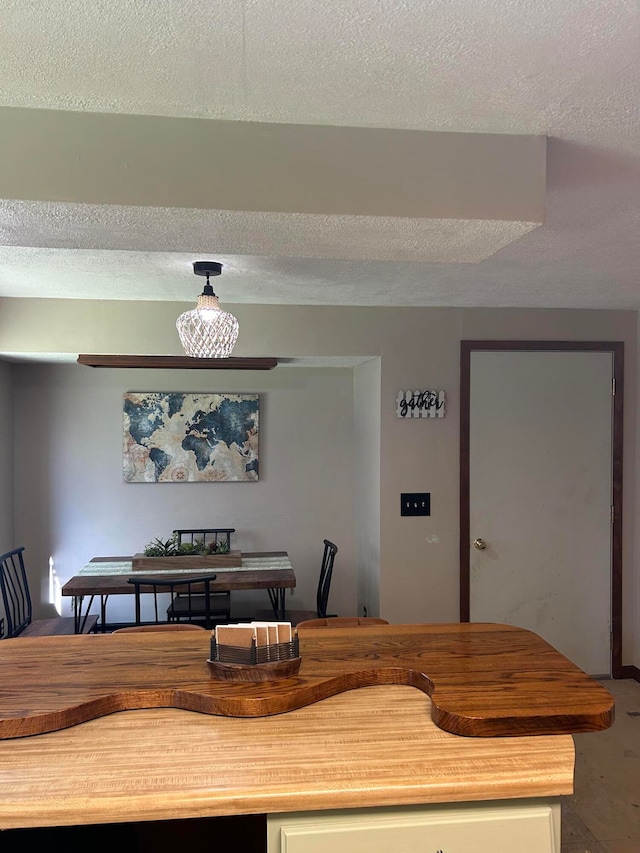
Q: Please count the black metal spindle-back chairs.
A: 4